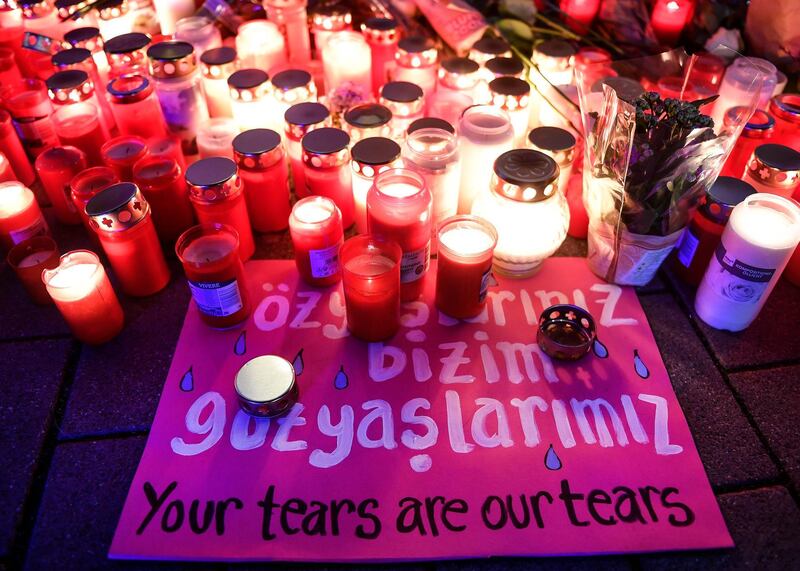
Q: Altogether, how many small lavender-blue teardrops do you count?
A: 7